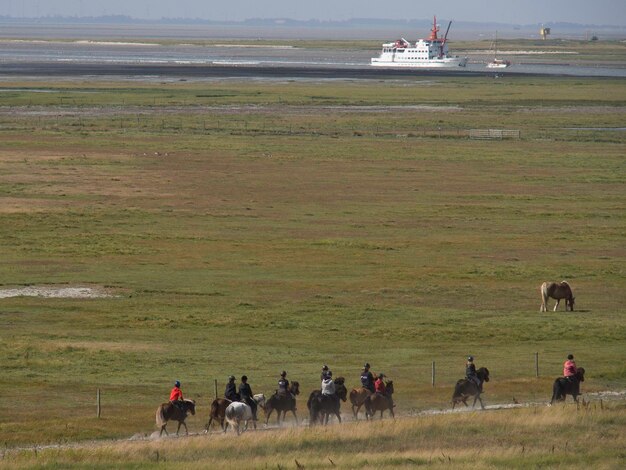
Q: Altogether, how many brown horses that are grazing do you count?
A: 1